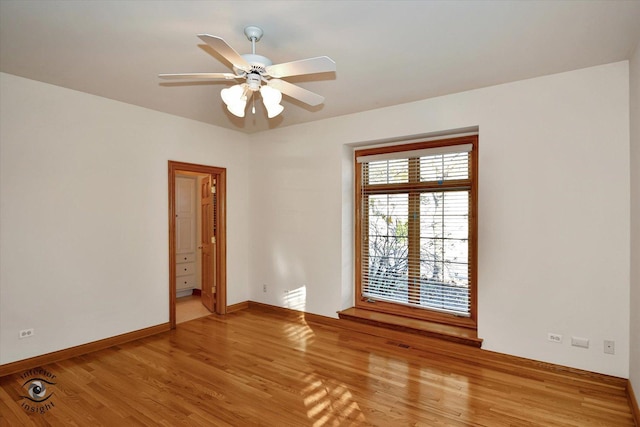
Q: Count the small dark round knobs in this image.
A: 4